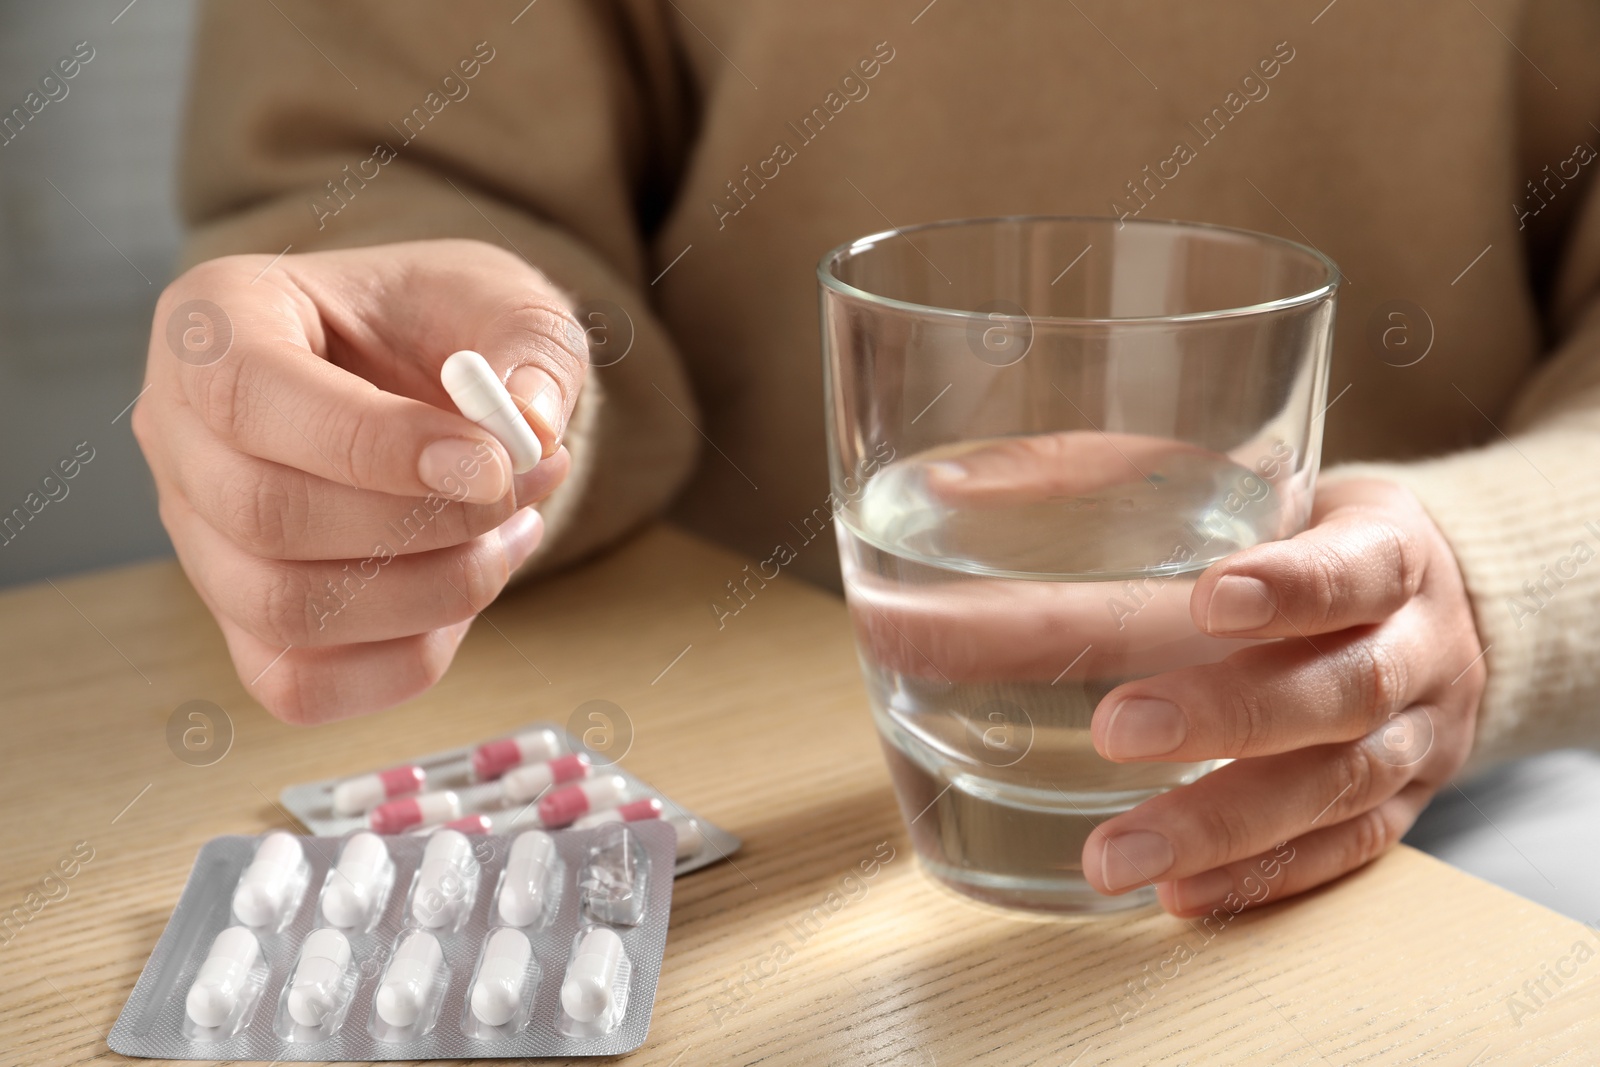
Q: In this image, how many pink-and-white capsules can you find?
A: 7